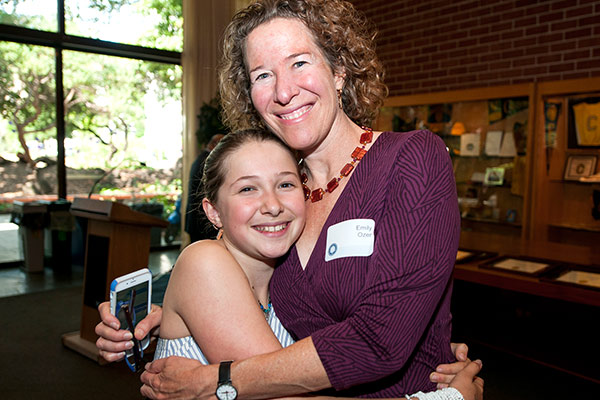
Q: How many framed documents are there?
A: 3